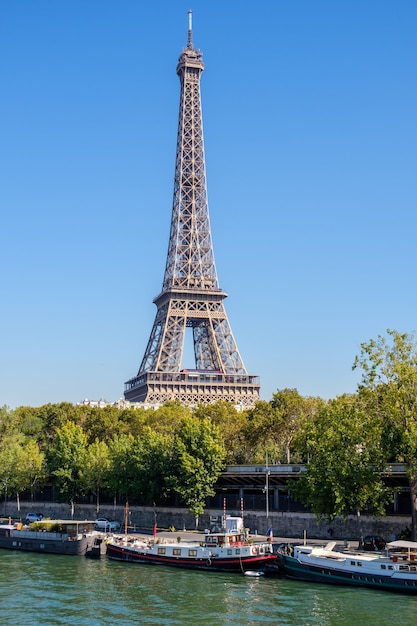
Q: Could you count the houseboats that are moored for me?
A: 3